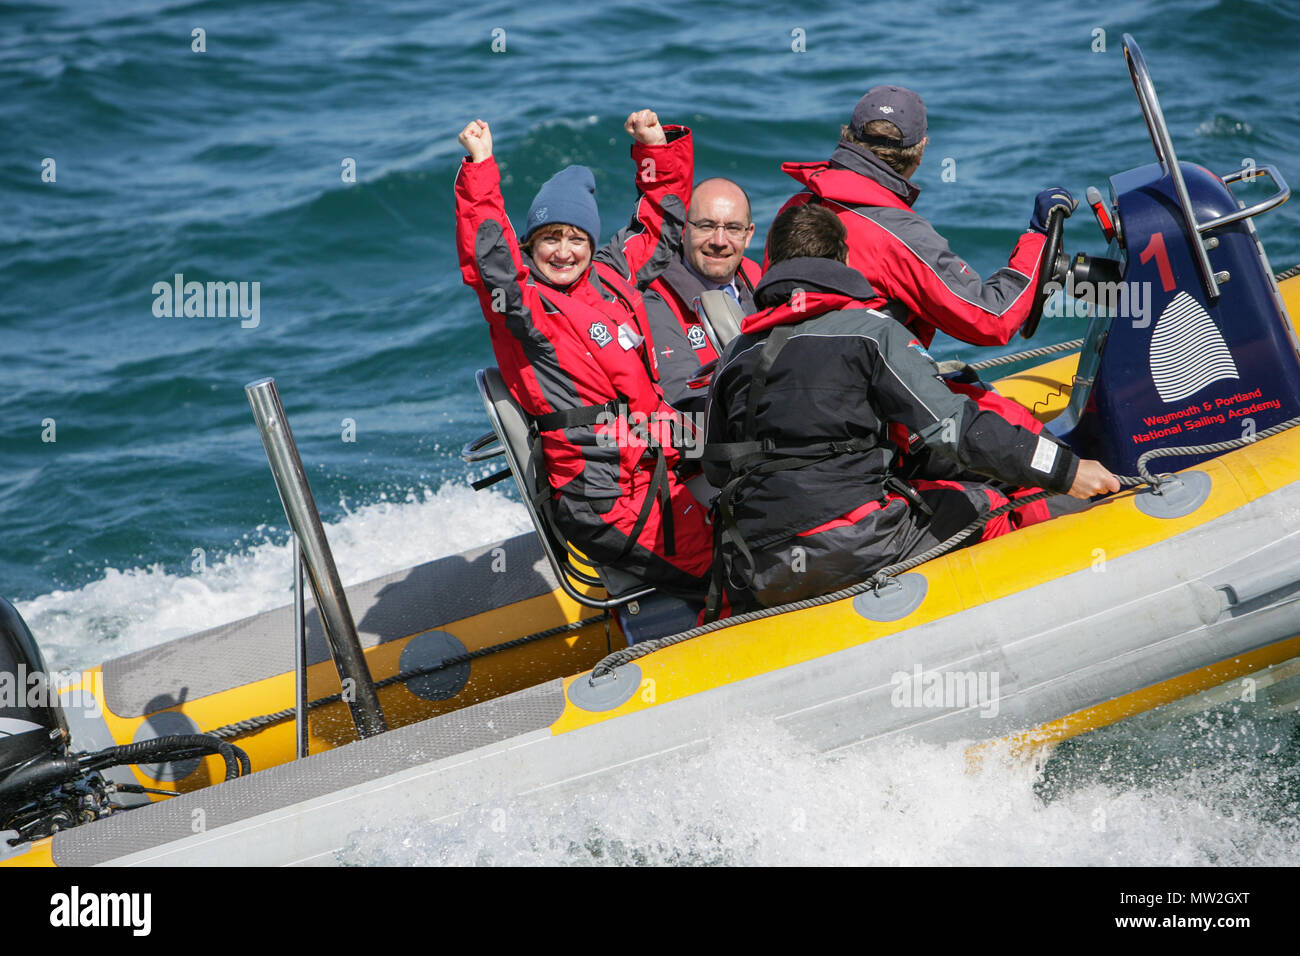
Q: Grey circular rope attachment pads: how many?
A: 5